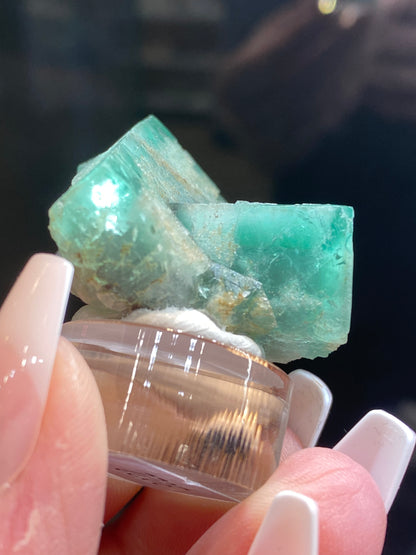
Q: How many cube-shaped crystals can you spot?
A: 2